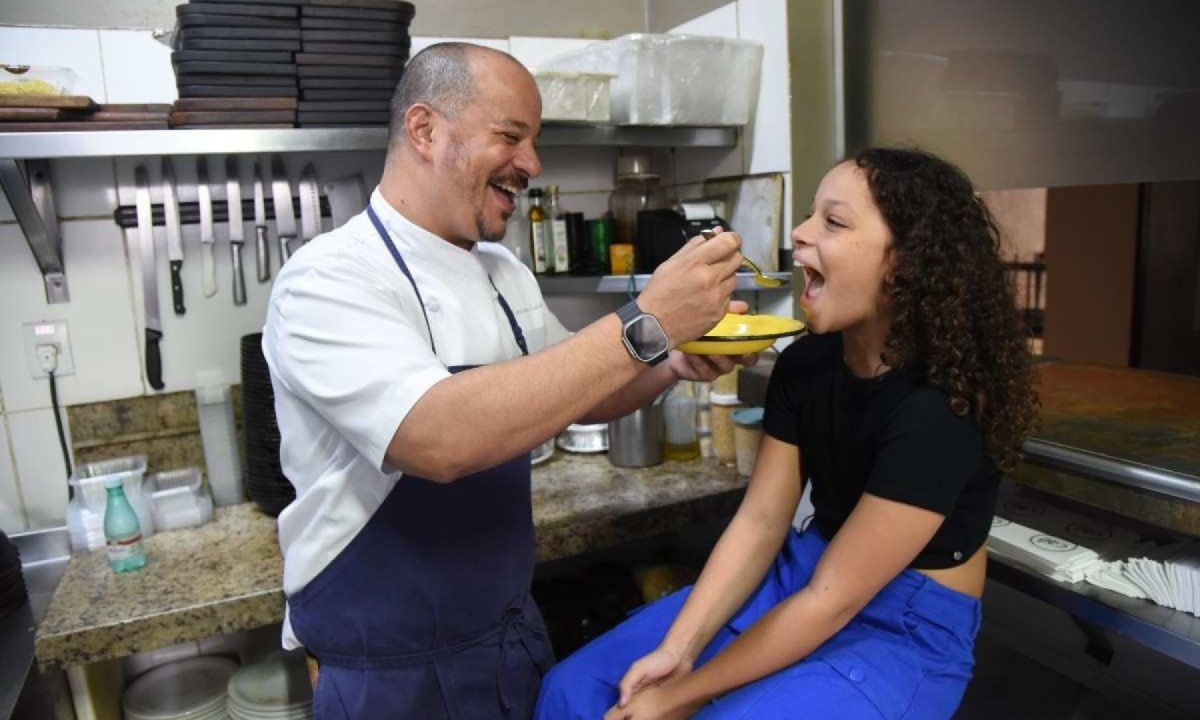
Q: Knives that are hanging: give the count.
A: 8